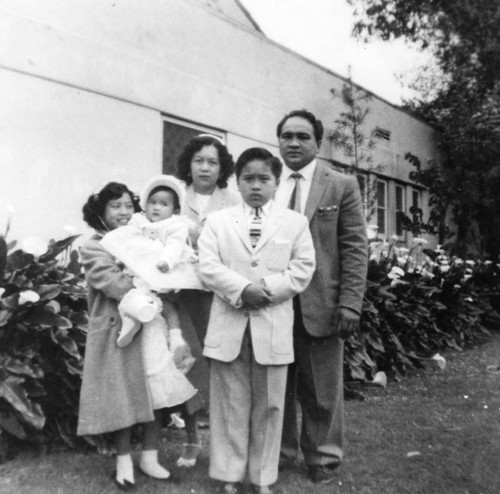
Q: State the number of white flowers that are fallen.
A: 2